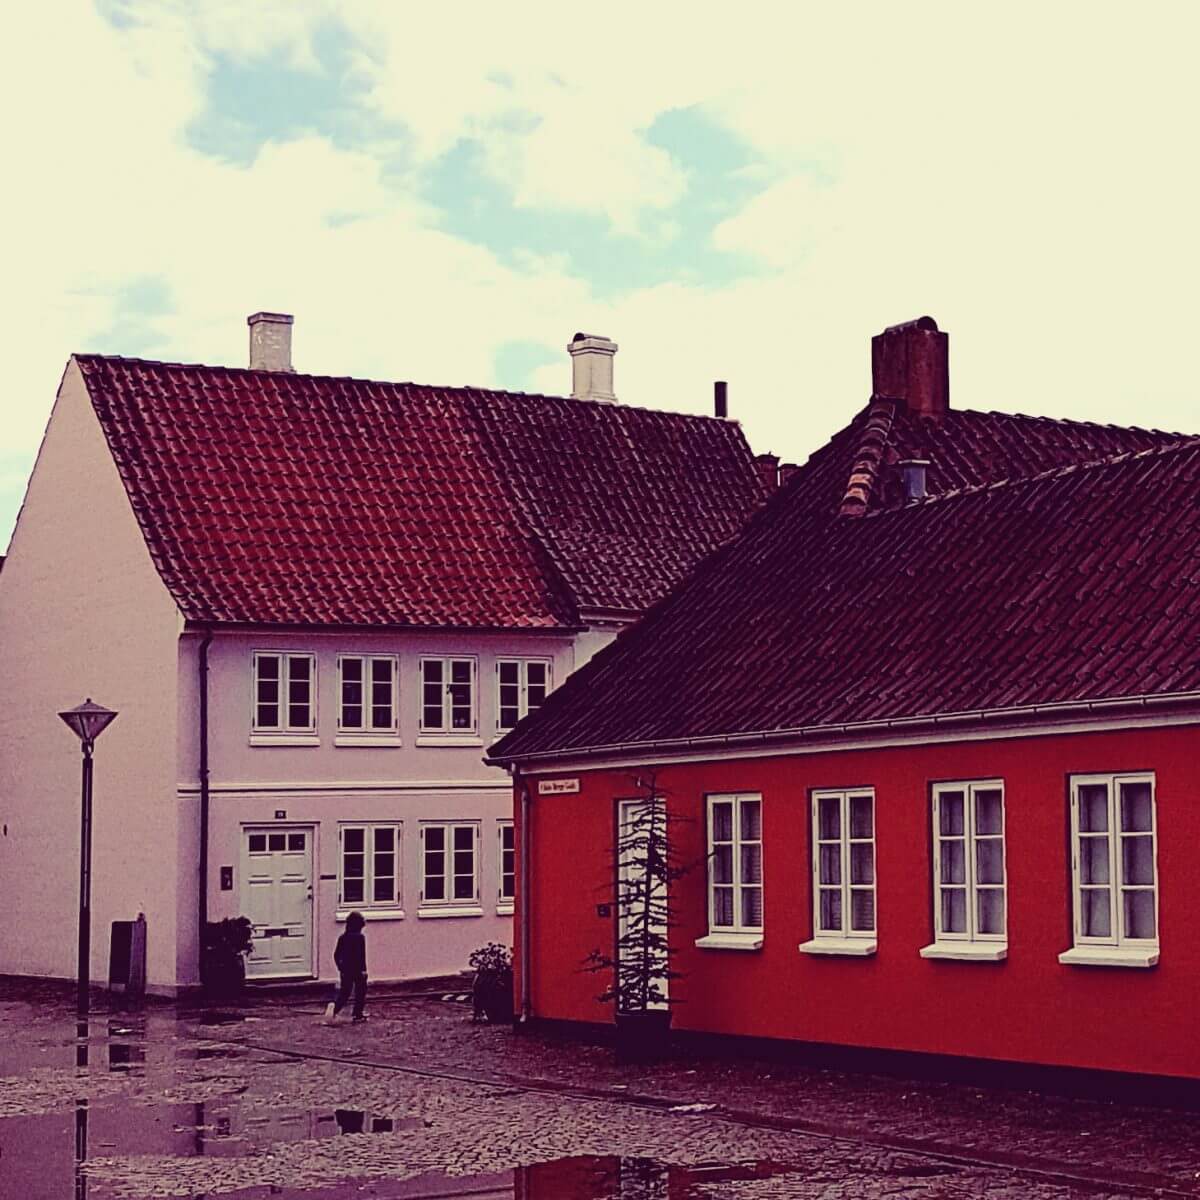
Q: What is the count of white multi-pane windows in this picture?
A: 11